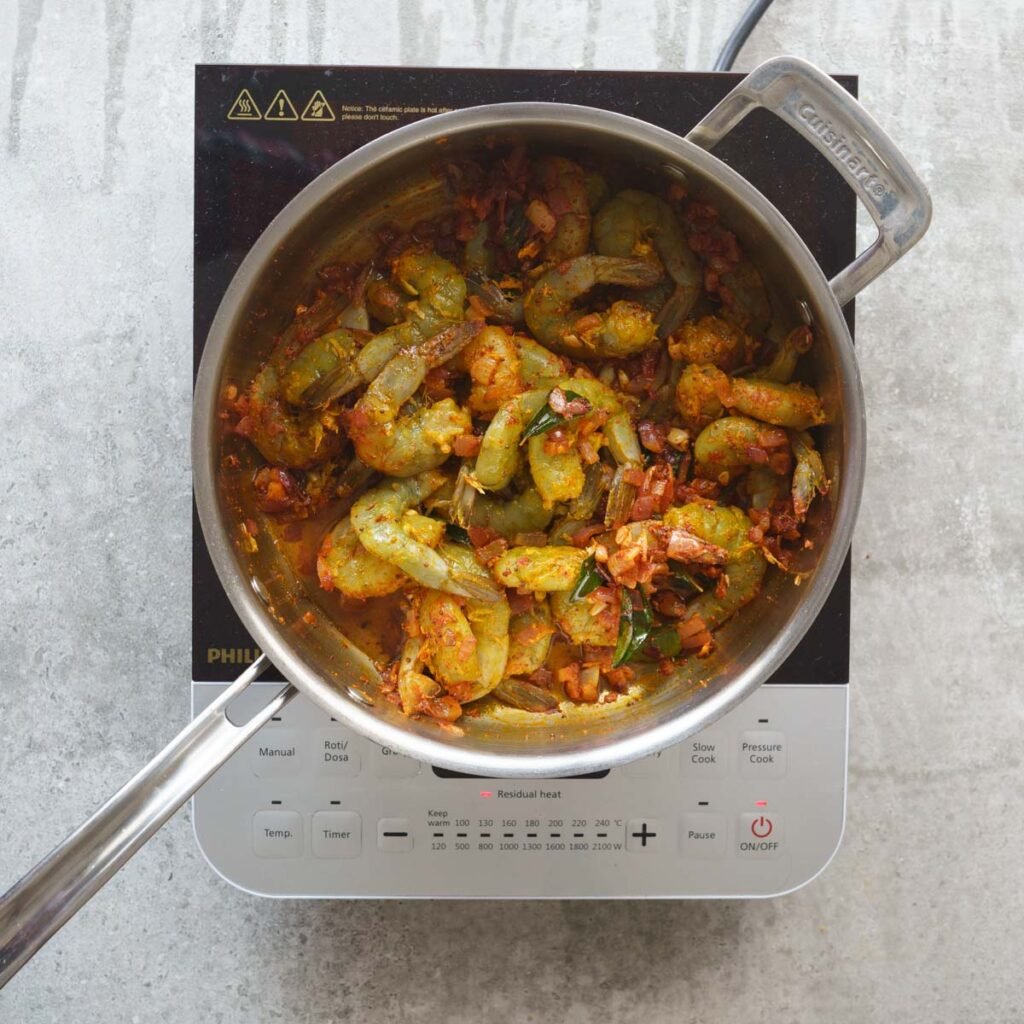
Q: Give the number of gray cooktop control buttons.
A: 12